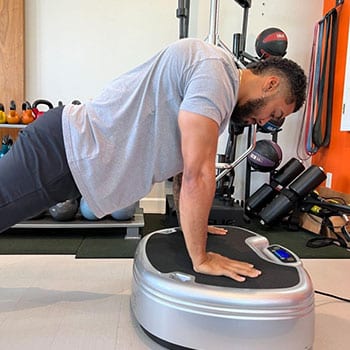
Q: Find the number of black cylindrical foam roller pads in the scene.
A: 4